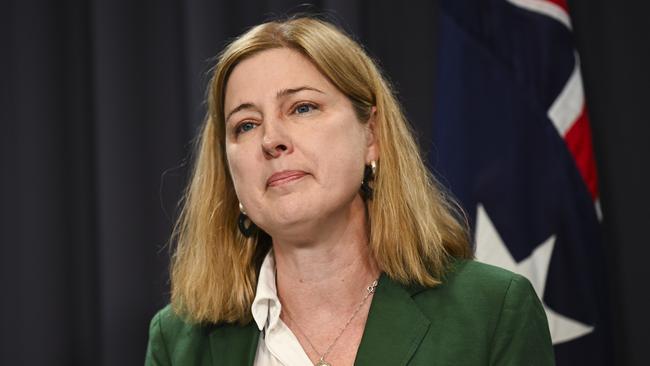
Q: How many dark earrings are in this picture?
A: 2